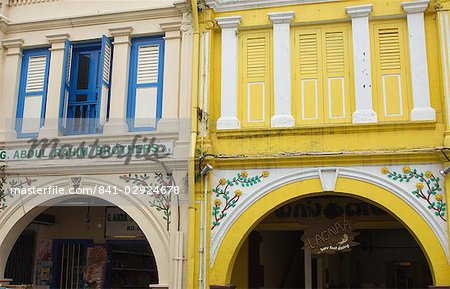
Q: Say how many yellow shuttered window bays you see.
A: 3